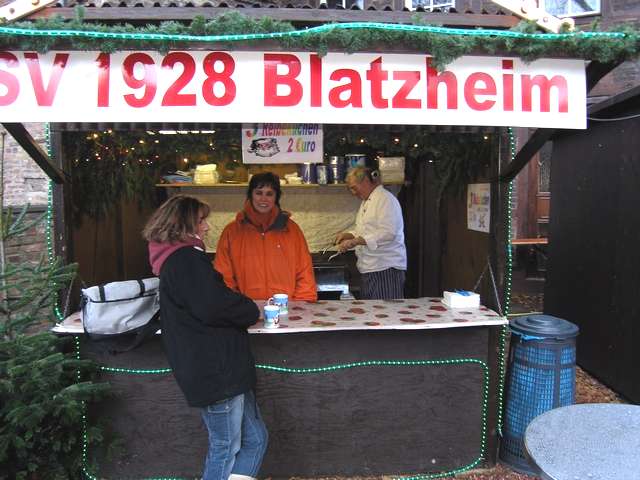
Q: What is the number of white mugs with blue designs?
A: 2